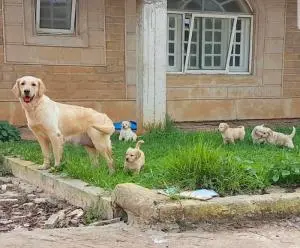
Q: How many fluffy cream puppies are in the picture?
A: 5